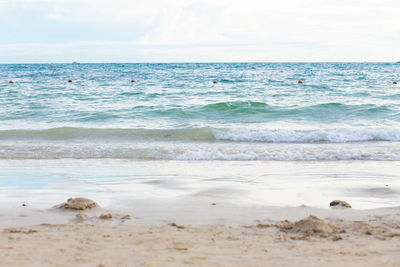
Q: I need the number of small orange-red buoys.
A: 6